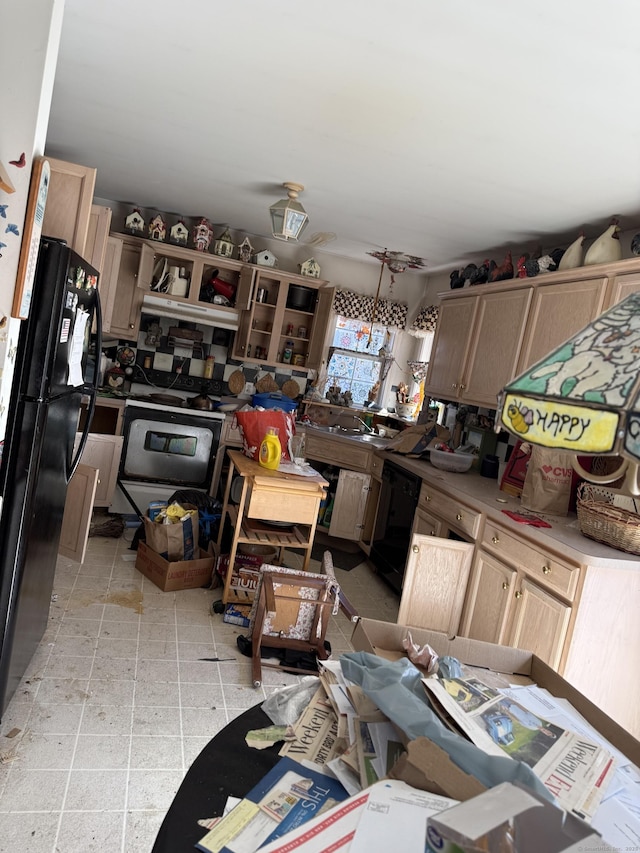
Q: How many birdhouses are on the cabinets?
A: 8